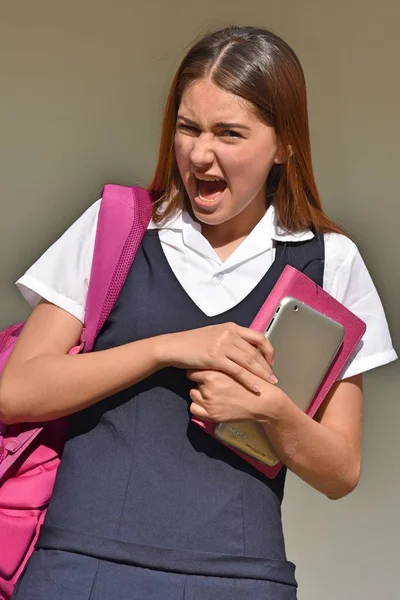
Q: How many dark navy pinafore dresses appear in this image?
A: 1